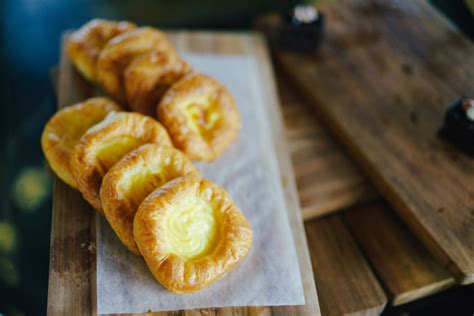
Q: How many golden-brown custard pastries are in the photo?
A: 8